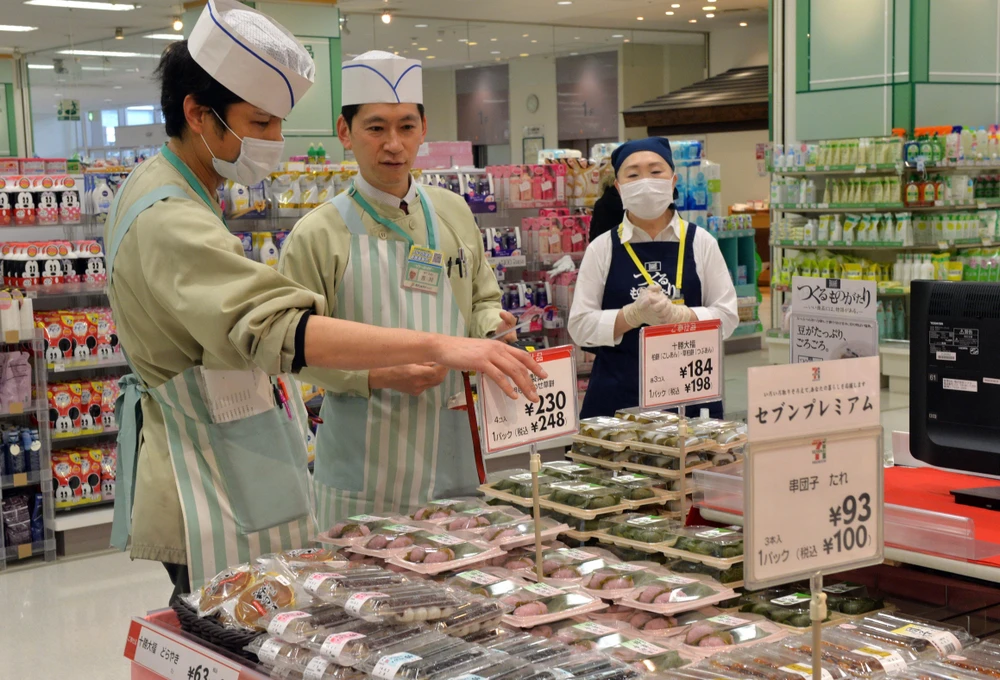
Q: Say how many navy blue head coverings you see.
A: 1